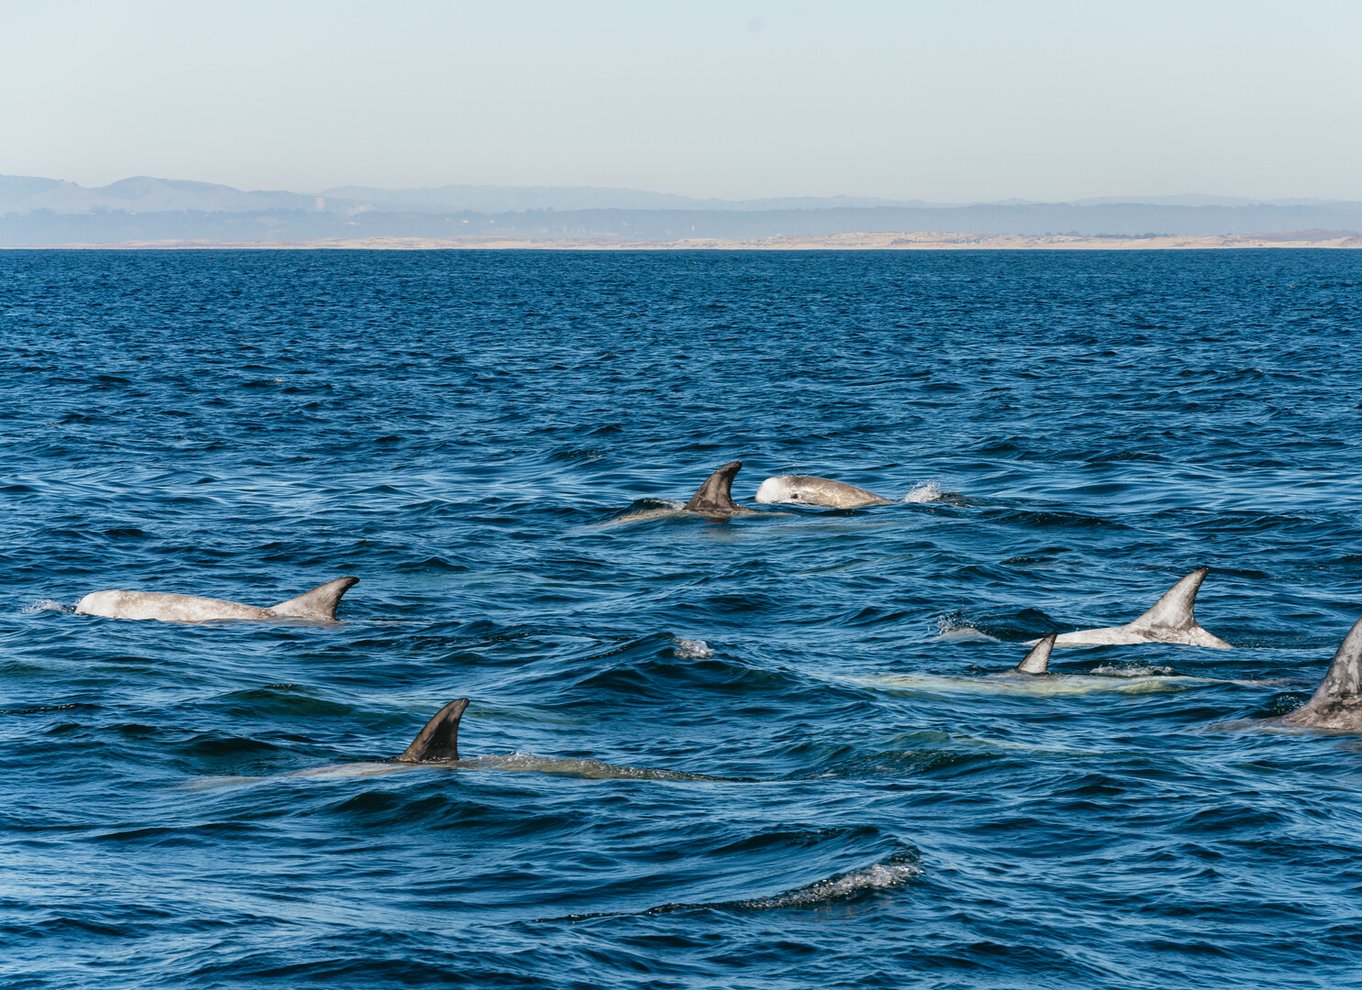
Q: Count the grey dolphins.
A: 7